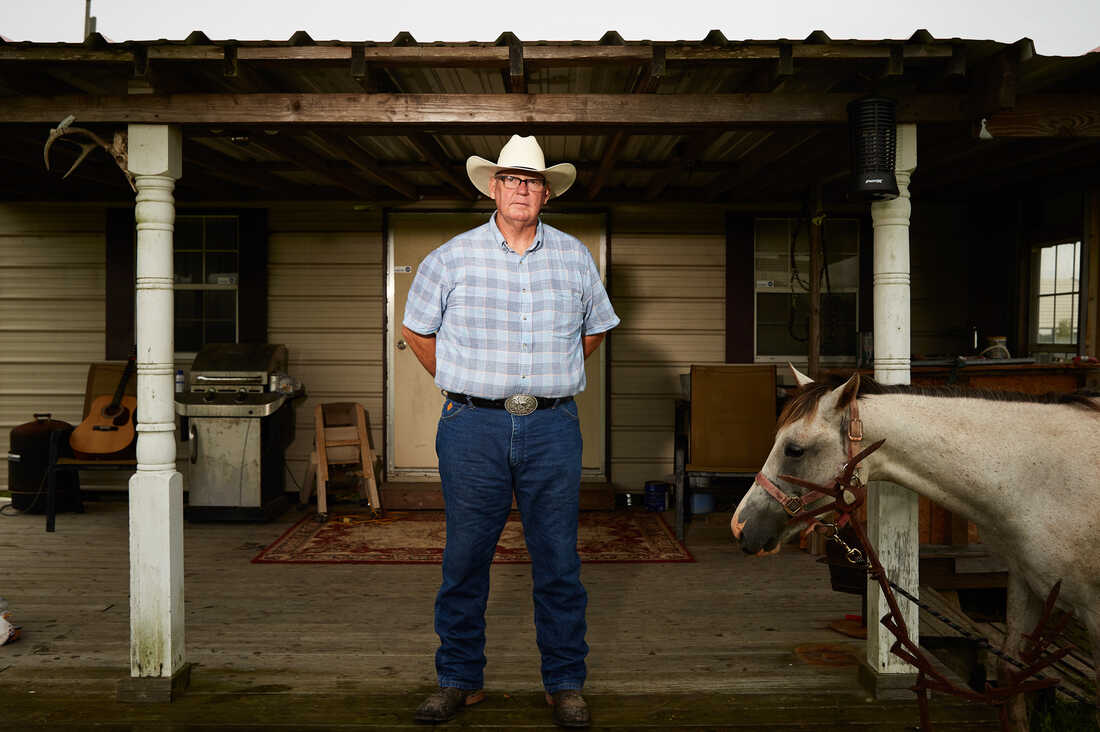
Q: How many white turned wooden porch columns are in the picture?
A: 2